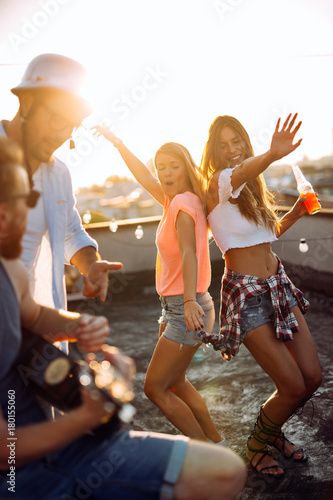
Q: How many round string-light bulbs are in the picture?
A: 4